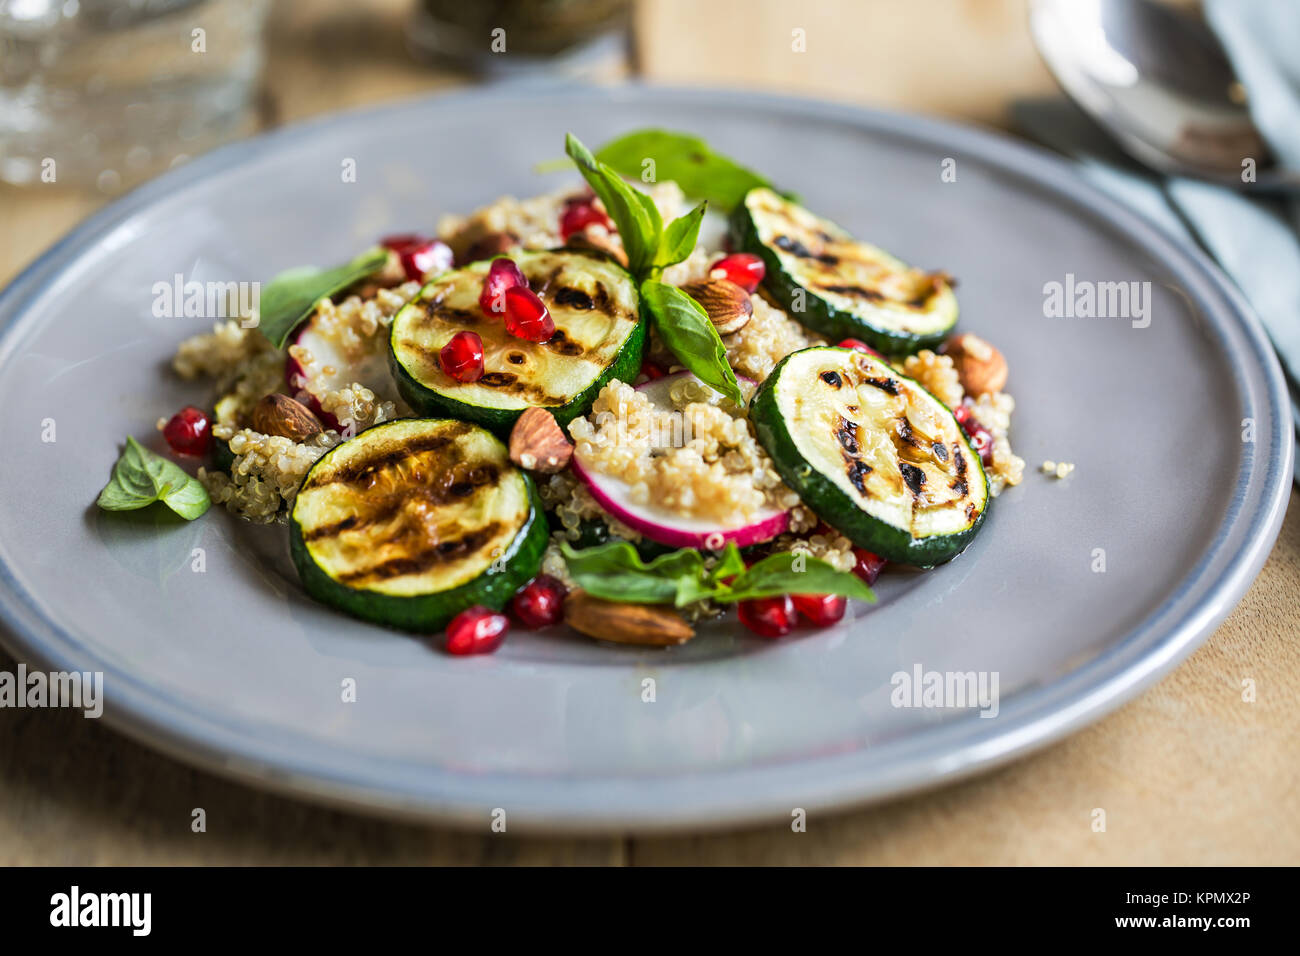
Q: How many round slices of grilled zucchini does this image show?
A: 4